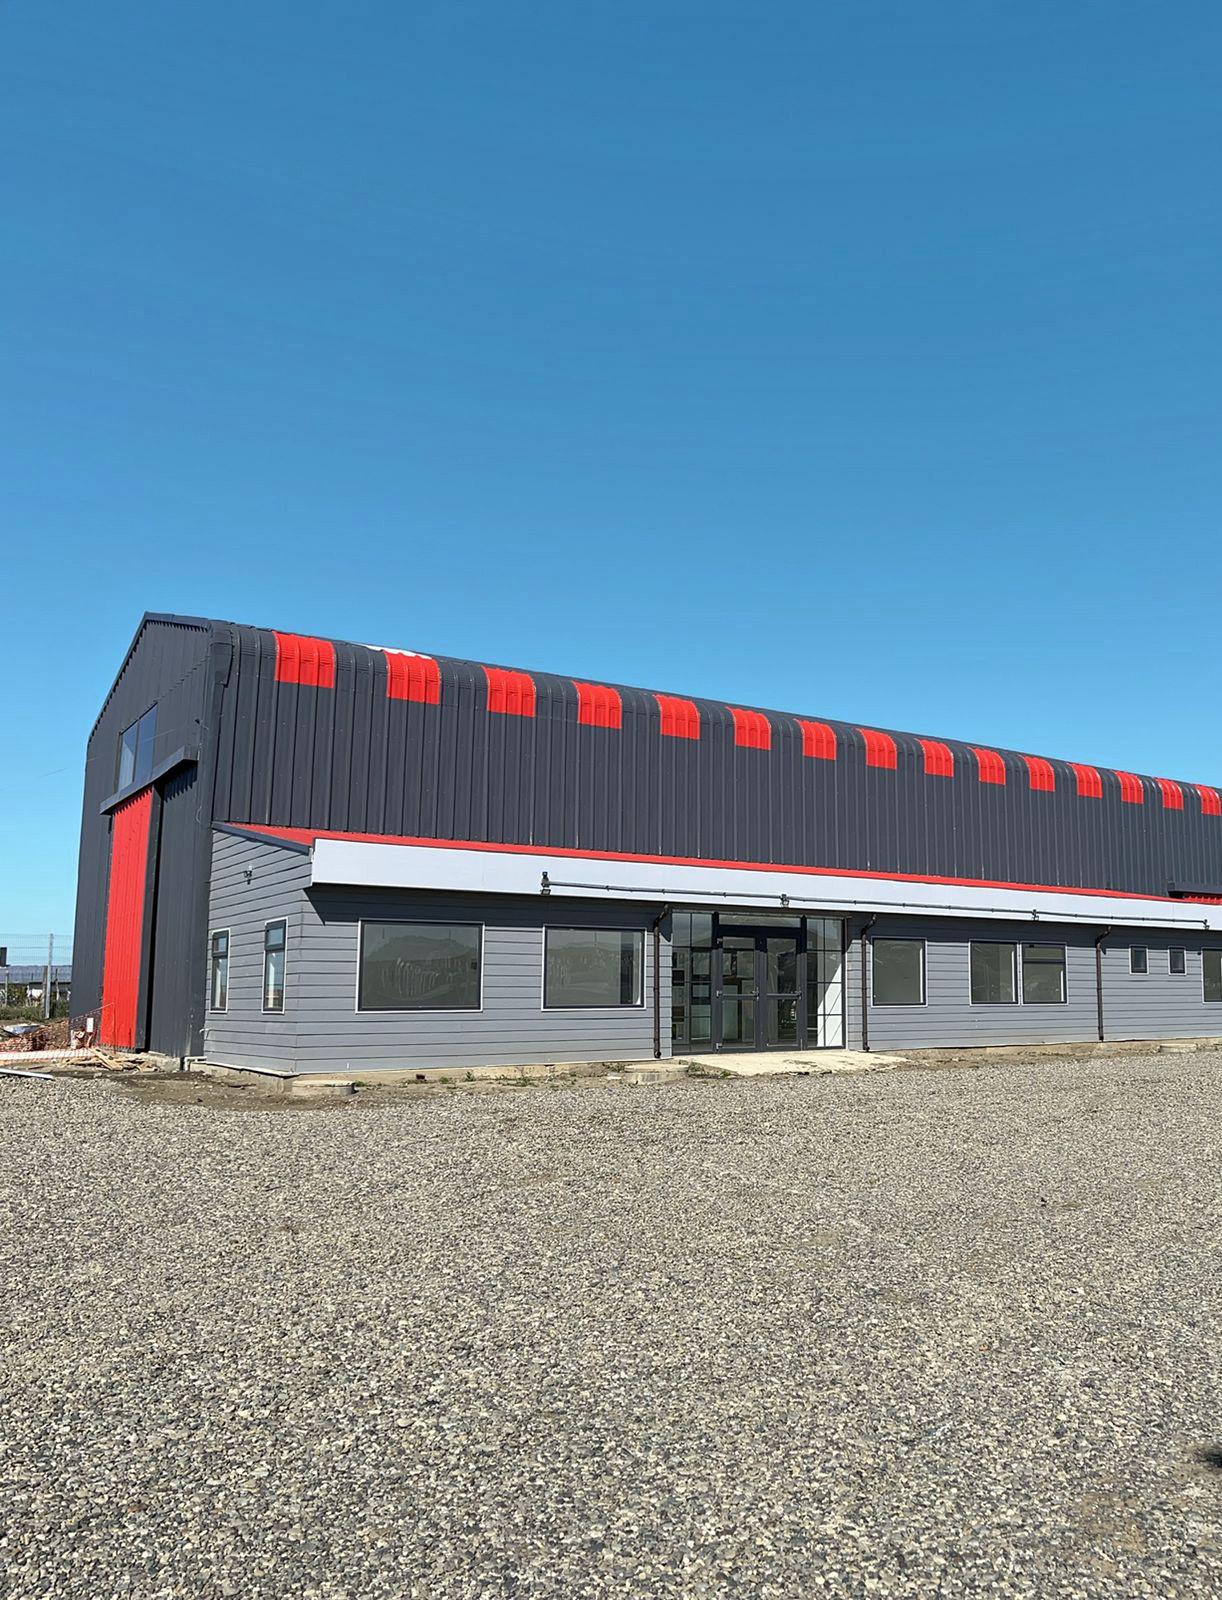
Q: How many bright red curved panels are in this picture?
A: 15